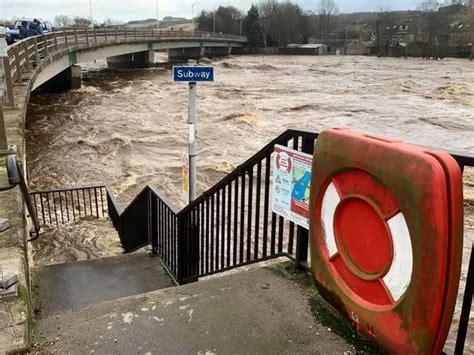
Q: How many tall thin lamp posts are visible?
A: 5